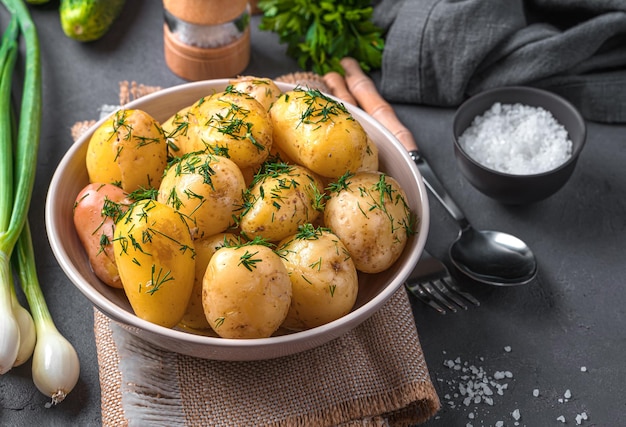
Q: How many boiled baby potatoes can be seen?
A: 14